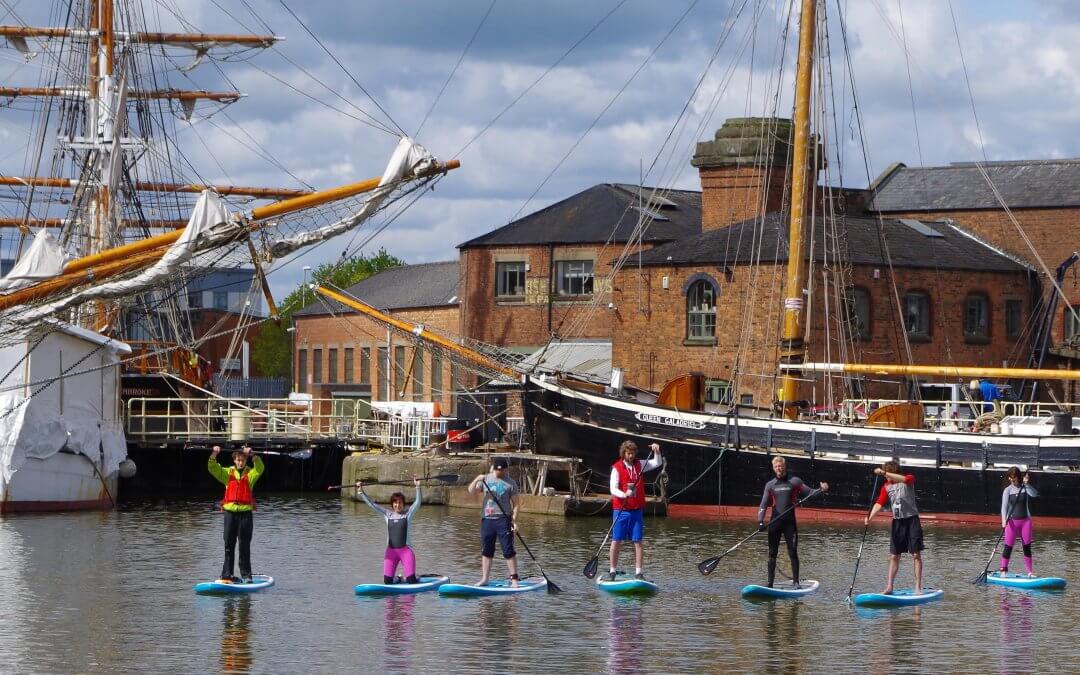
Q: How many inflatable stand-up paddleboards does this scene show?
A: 7